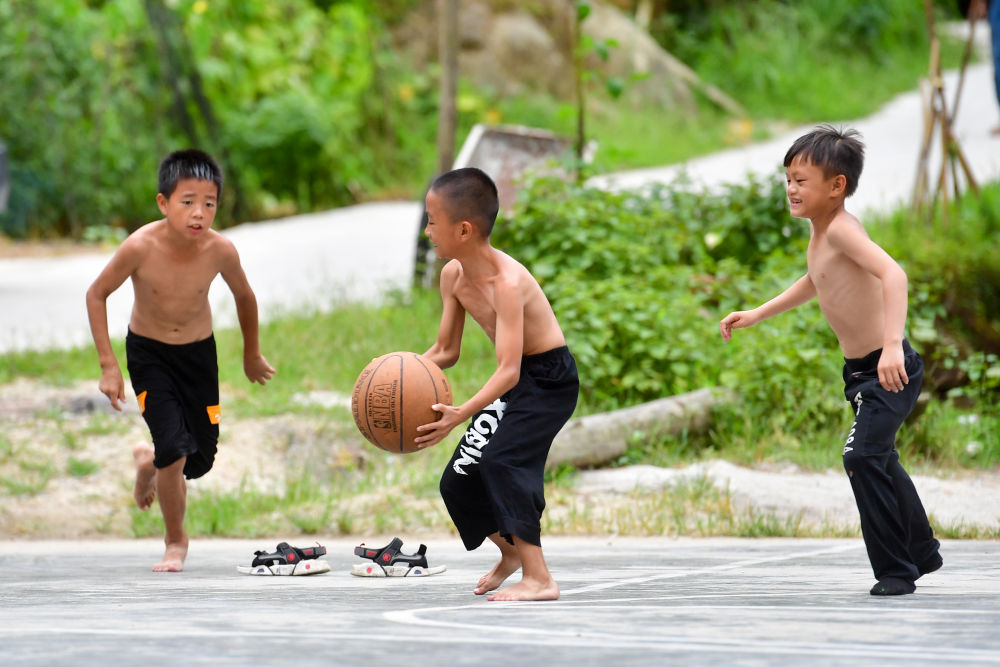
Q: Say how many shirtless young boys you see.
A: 3